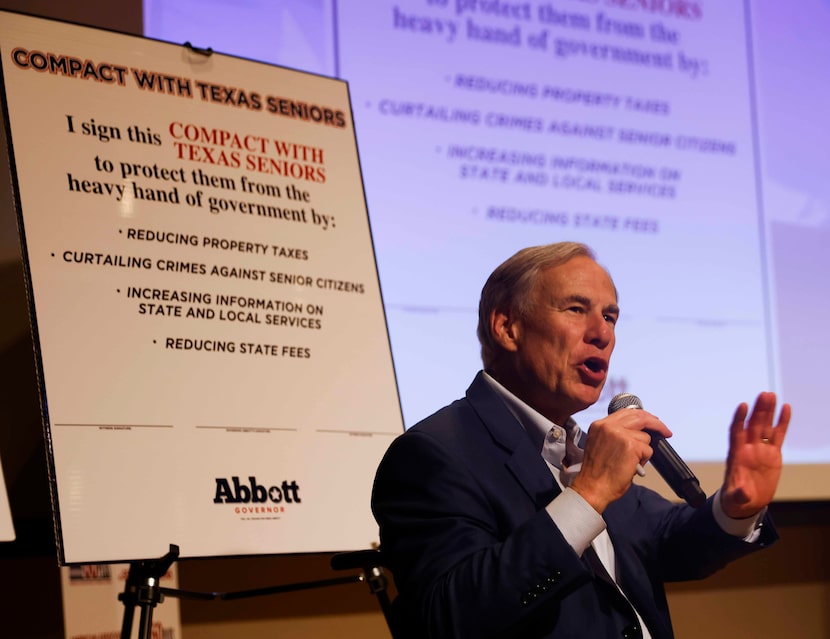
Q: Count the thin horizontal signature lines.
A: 3